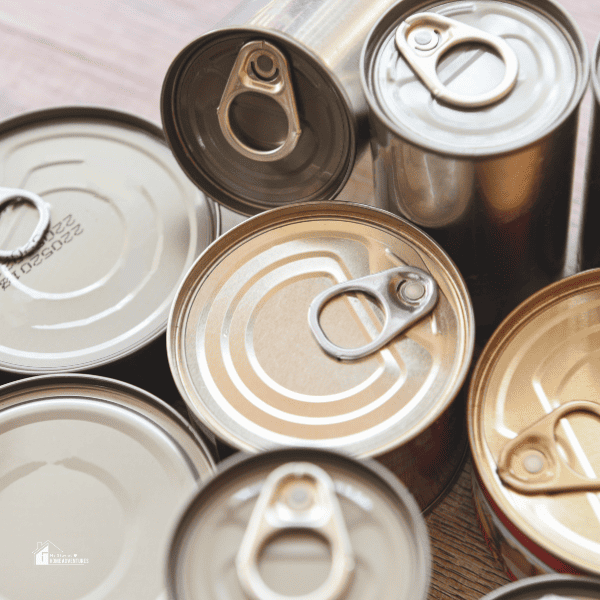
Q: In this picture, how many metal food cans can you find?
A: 9